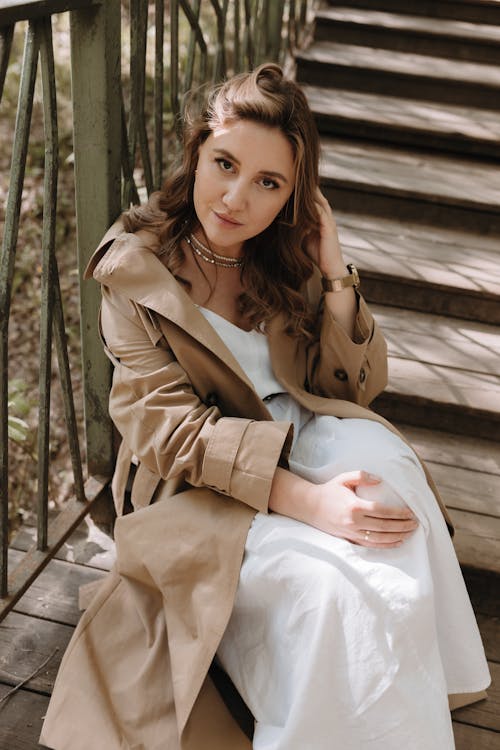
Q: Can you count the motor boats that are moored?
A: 0